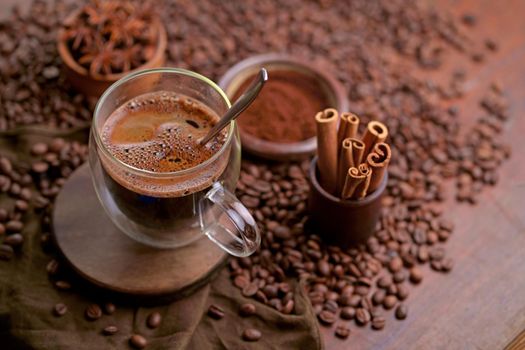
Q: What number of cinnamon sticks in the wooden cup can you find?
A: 6